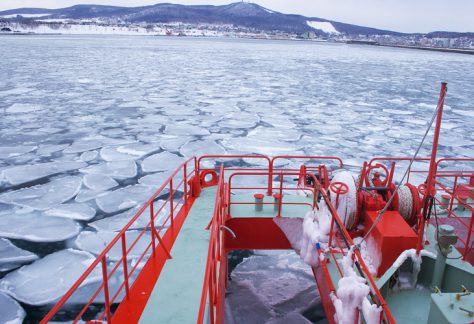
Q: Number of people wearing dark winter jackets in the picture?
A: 0